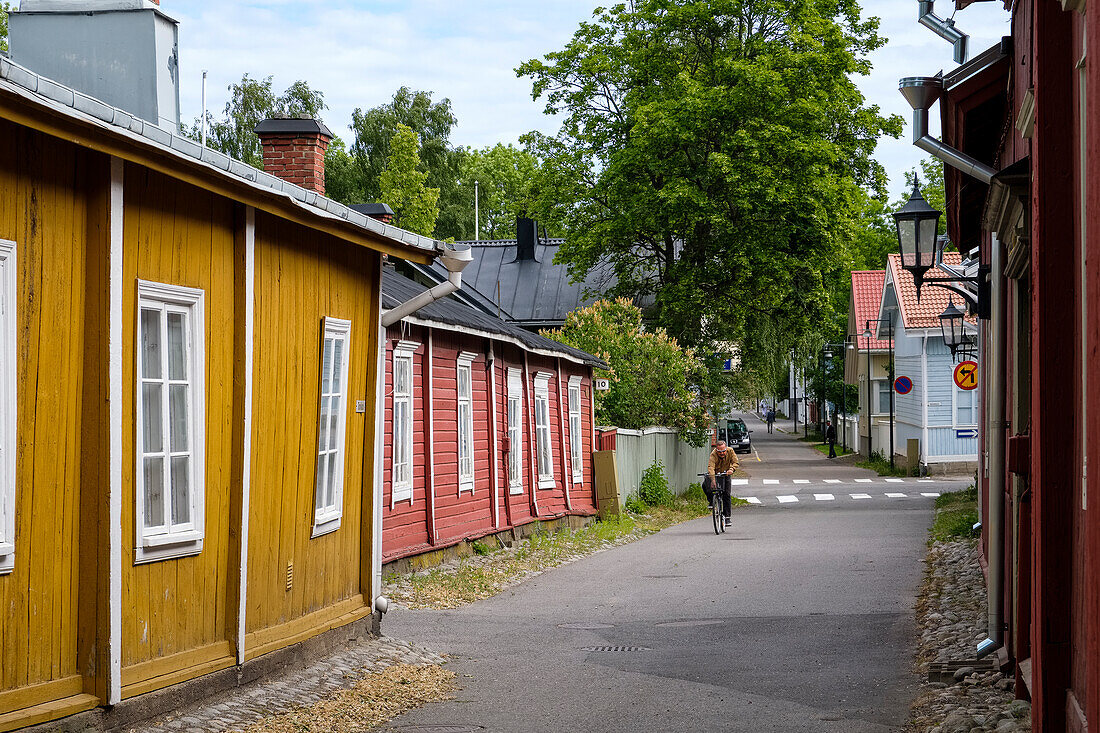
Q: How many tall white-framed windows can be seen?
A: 8